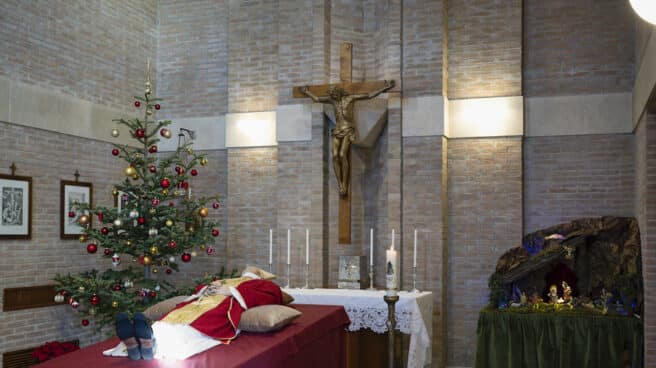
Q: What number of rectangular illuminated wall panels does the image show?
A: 2